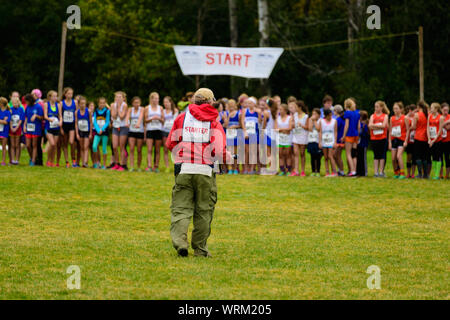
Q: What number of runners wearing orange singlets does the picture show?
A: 6